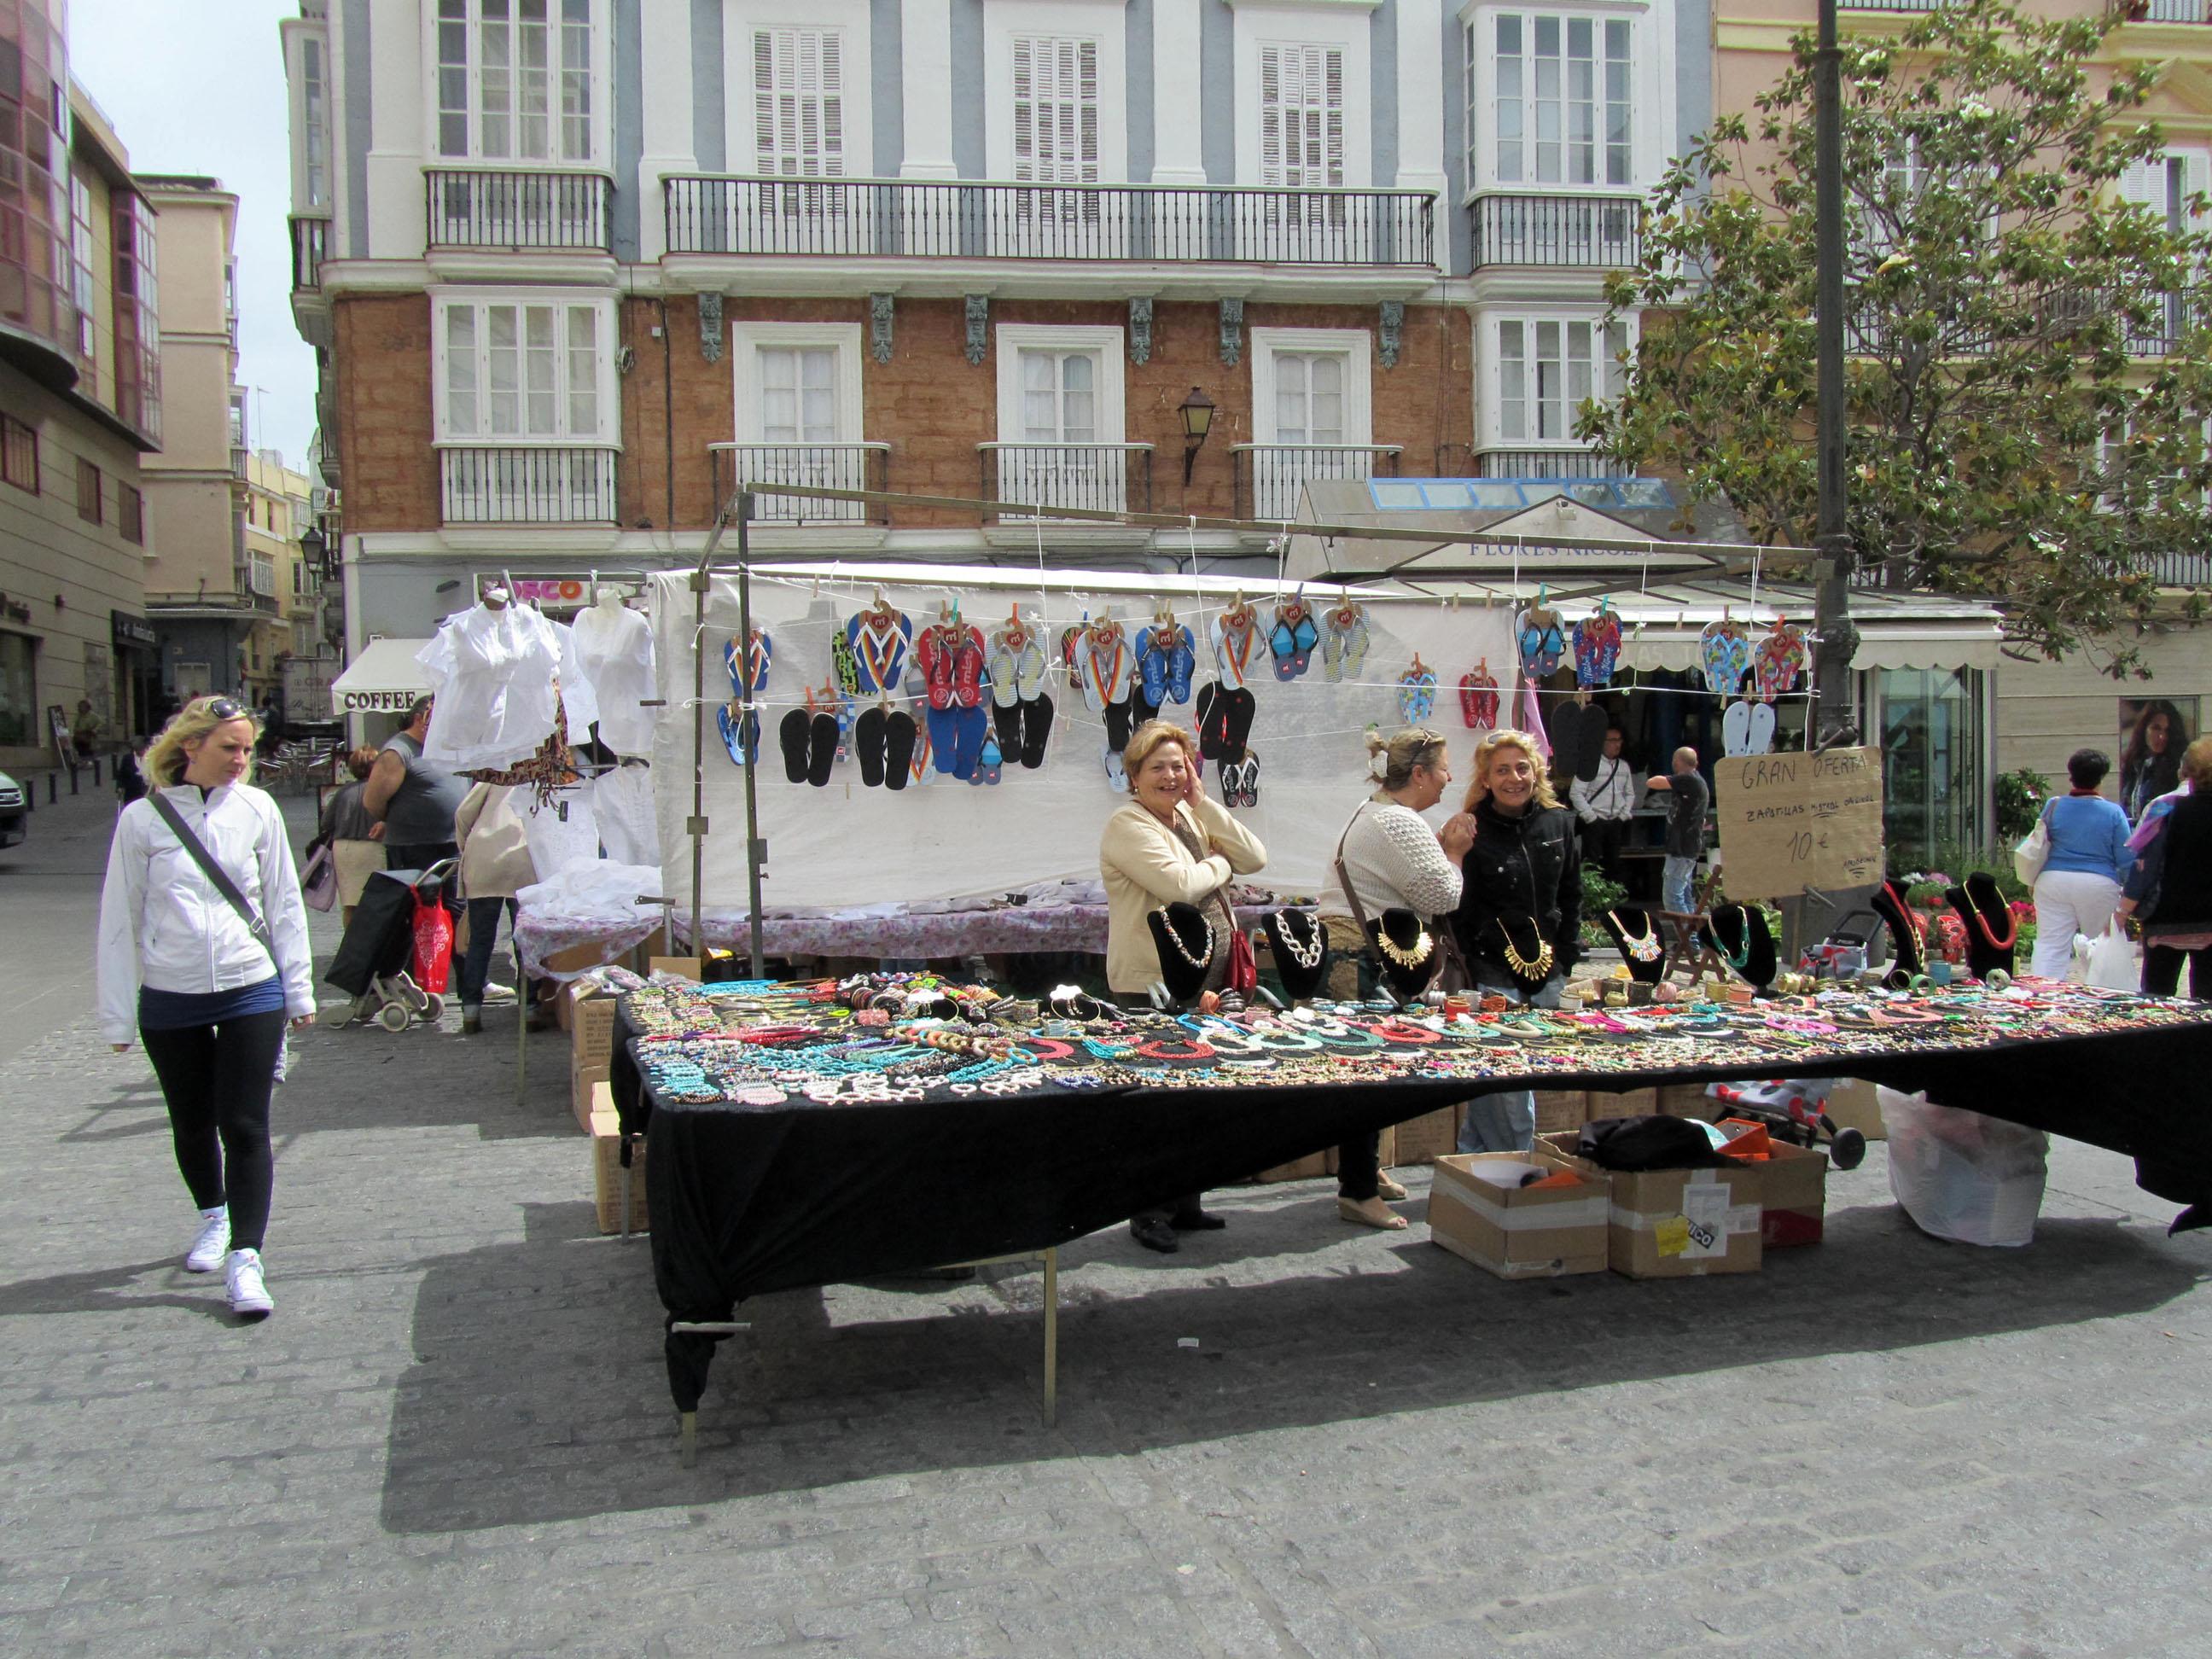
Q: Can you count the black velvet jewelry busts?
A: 8